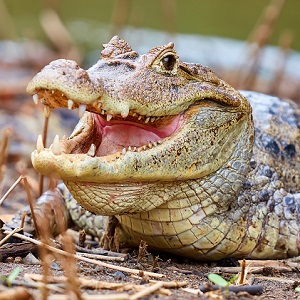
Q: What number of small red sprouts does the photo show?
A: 0